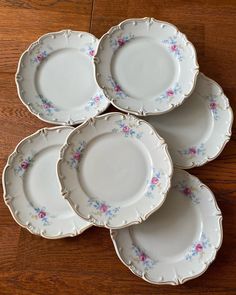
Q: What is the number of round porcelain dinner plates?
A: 6